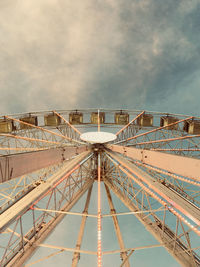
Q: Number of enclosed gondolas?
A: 9